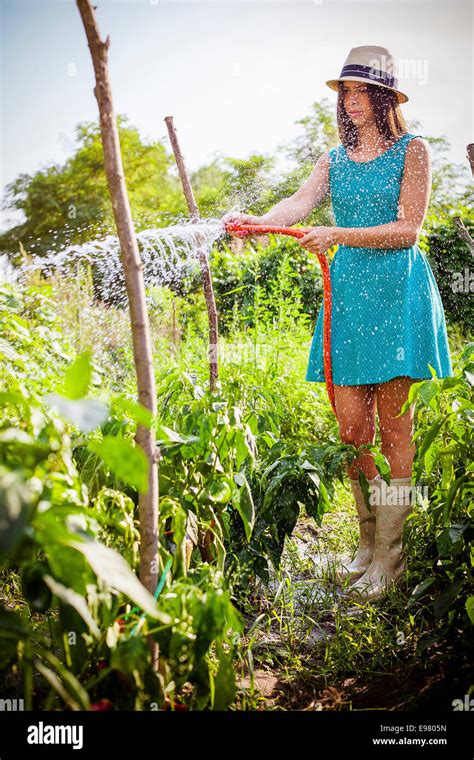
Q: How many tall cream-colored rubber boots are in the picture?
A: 2